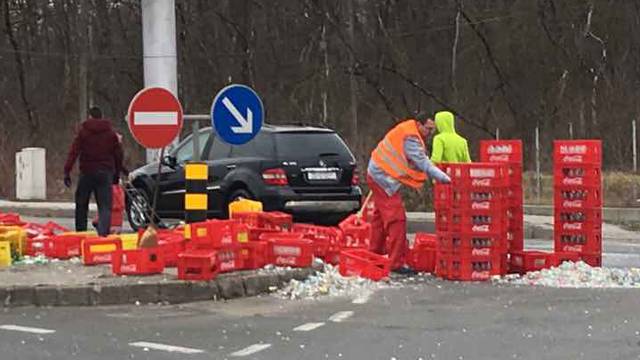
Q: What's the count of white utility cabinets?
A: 1